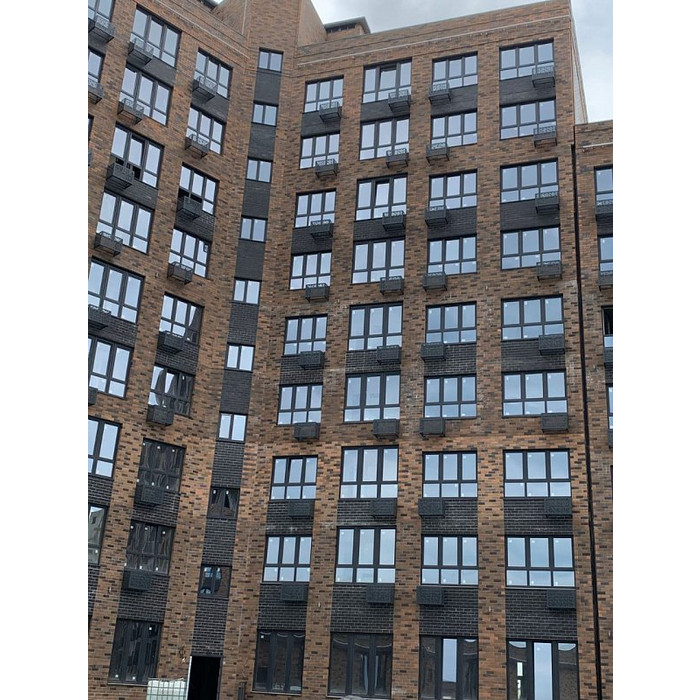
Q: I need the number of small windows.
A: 9